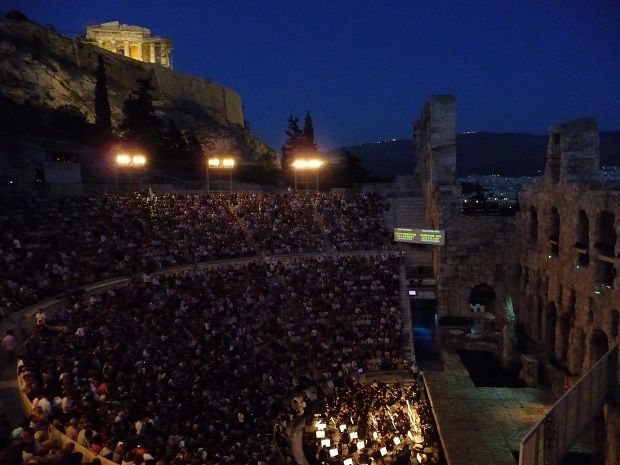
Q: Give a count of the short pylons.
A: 3